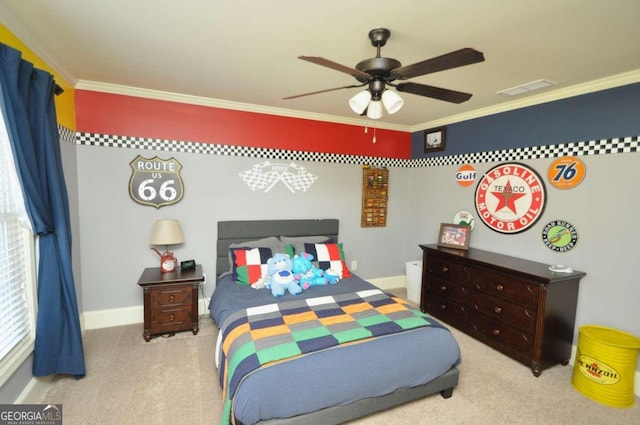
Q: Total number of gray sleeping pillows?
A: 2